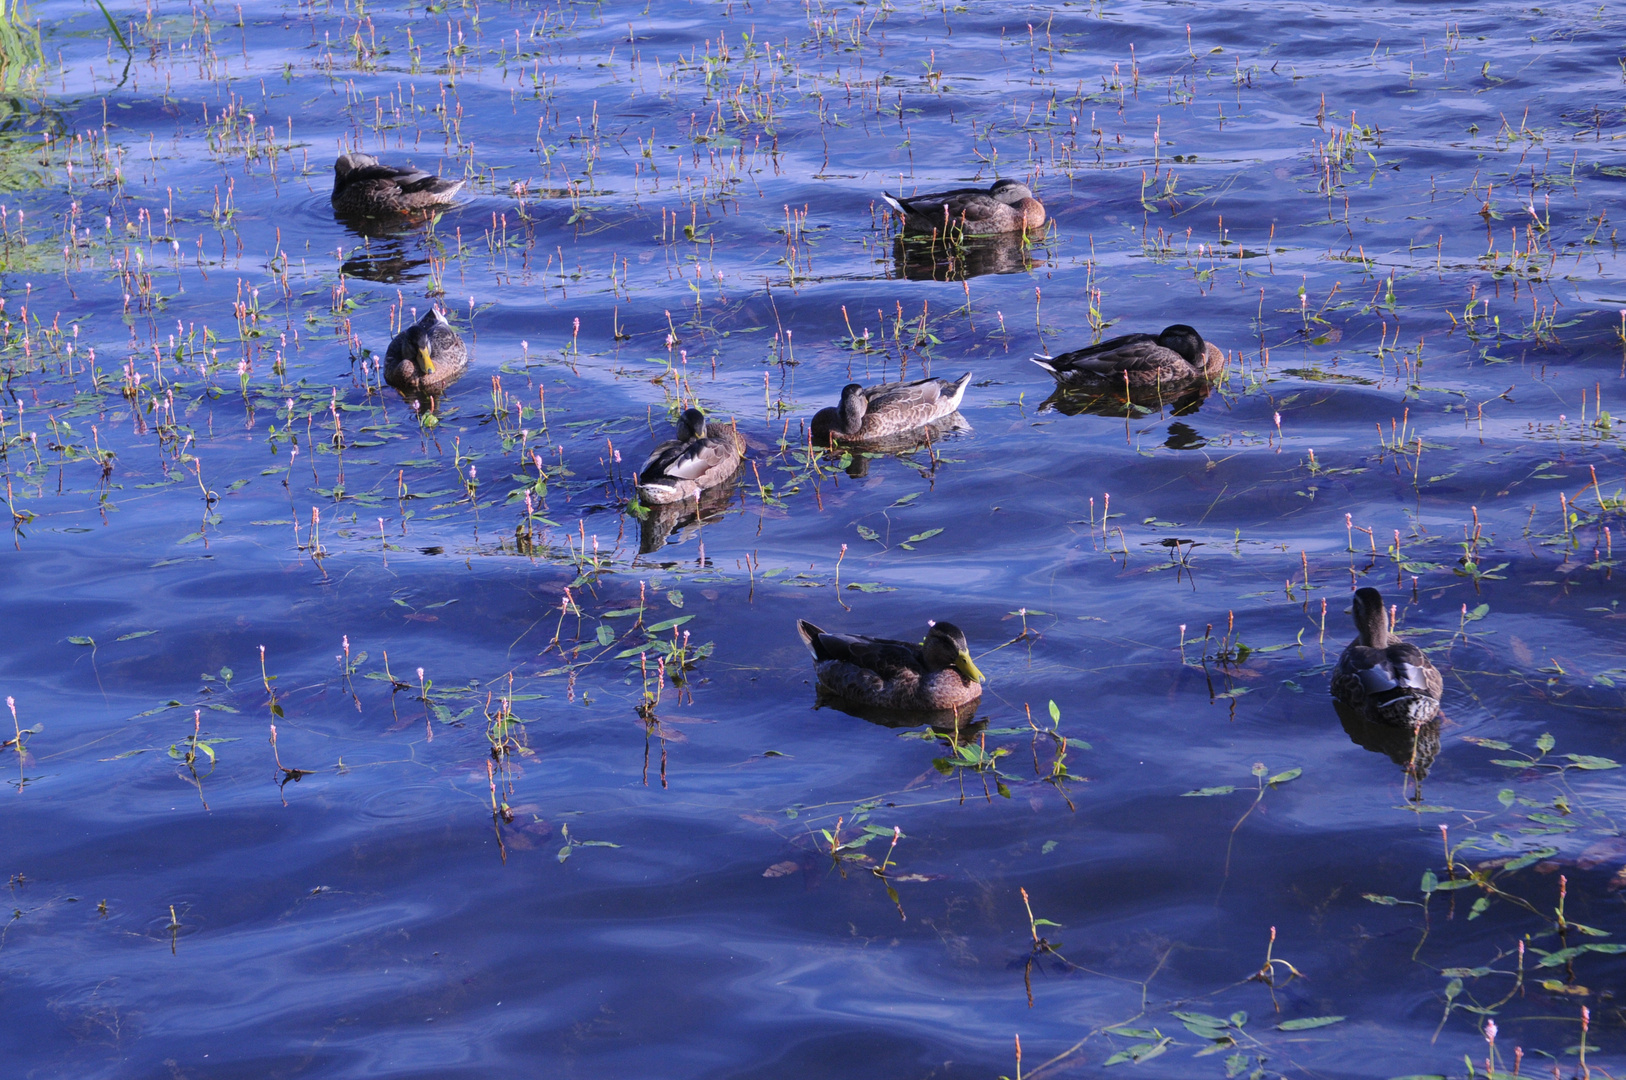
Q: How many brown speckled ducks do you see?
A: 8